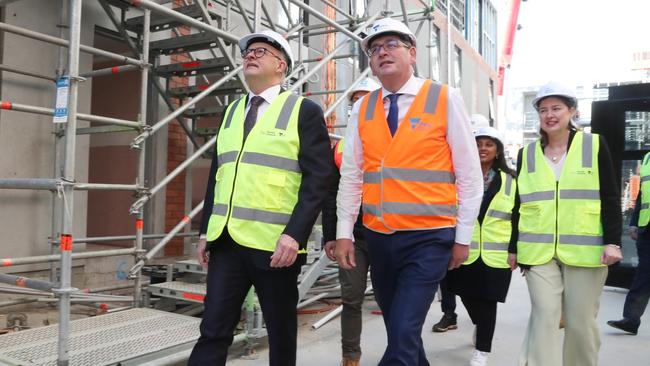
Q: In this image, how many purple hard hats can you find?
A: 0